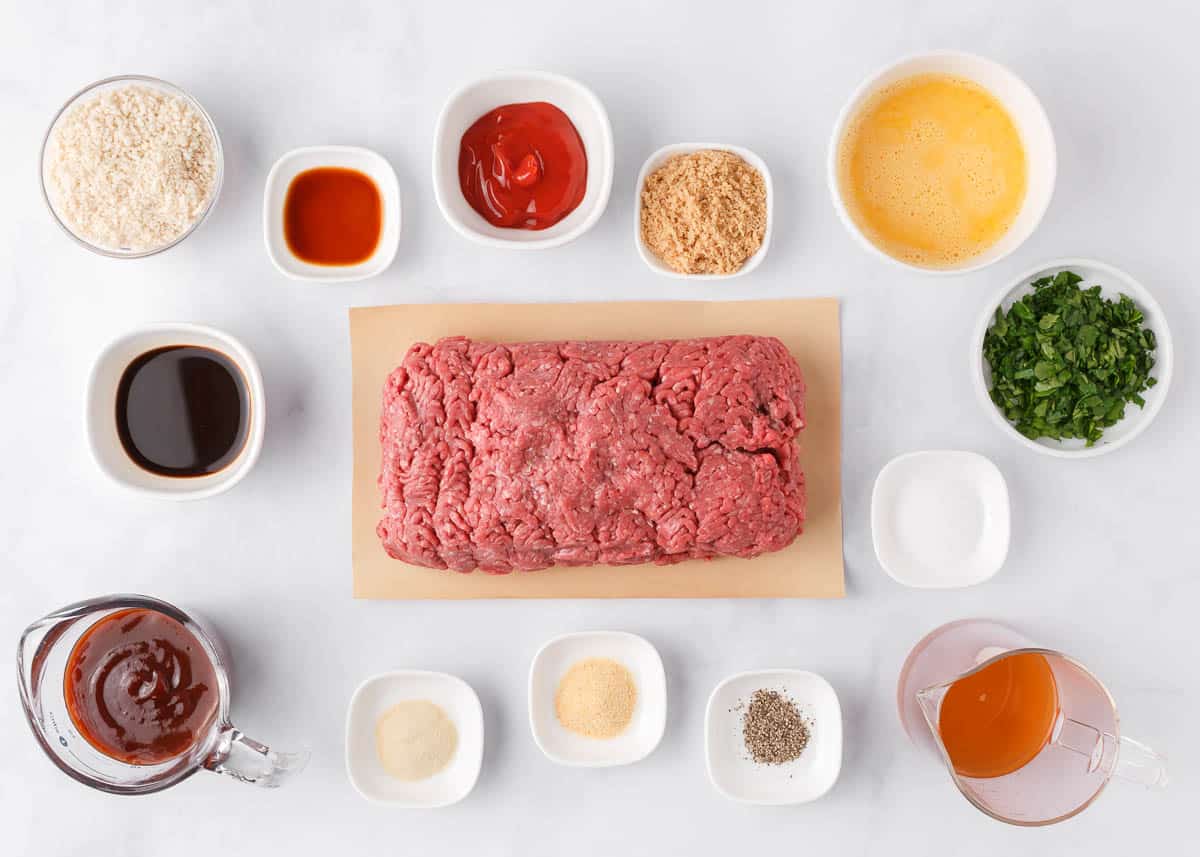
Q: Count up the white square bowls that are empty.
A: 1